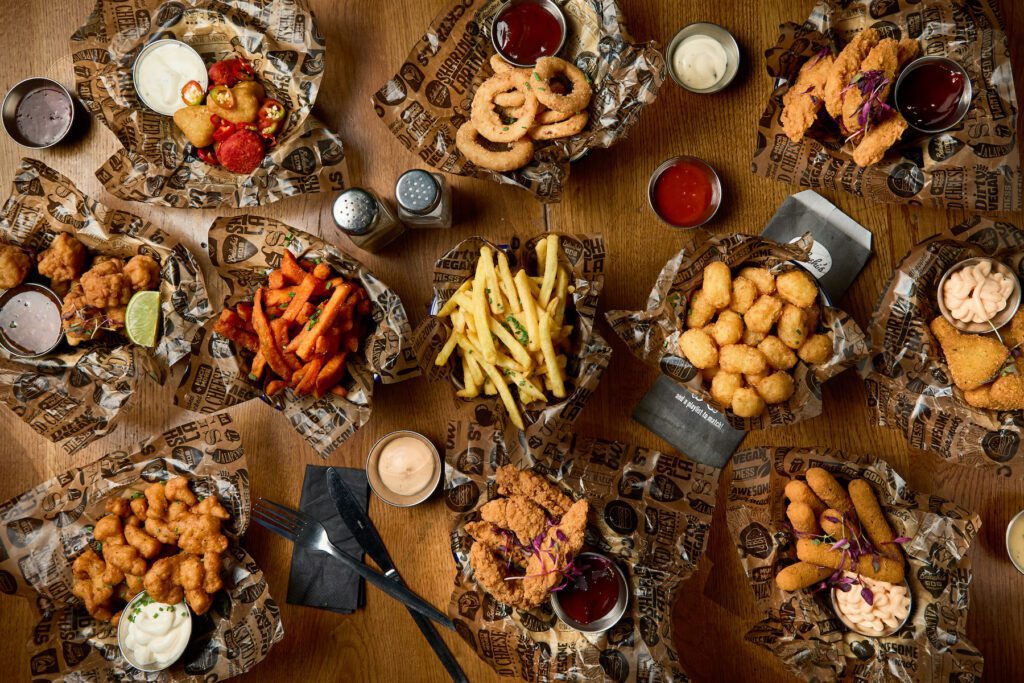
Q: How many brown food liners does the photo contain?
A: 11